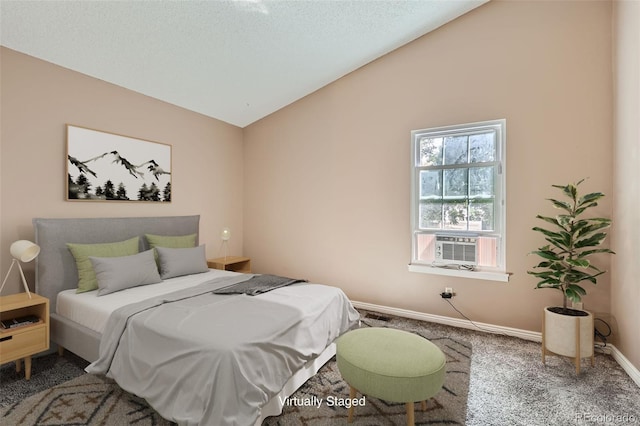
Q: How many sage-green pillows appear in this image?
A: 2